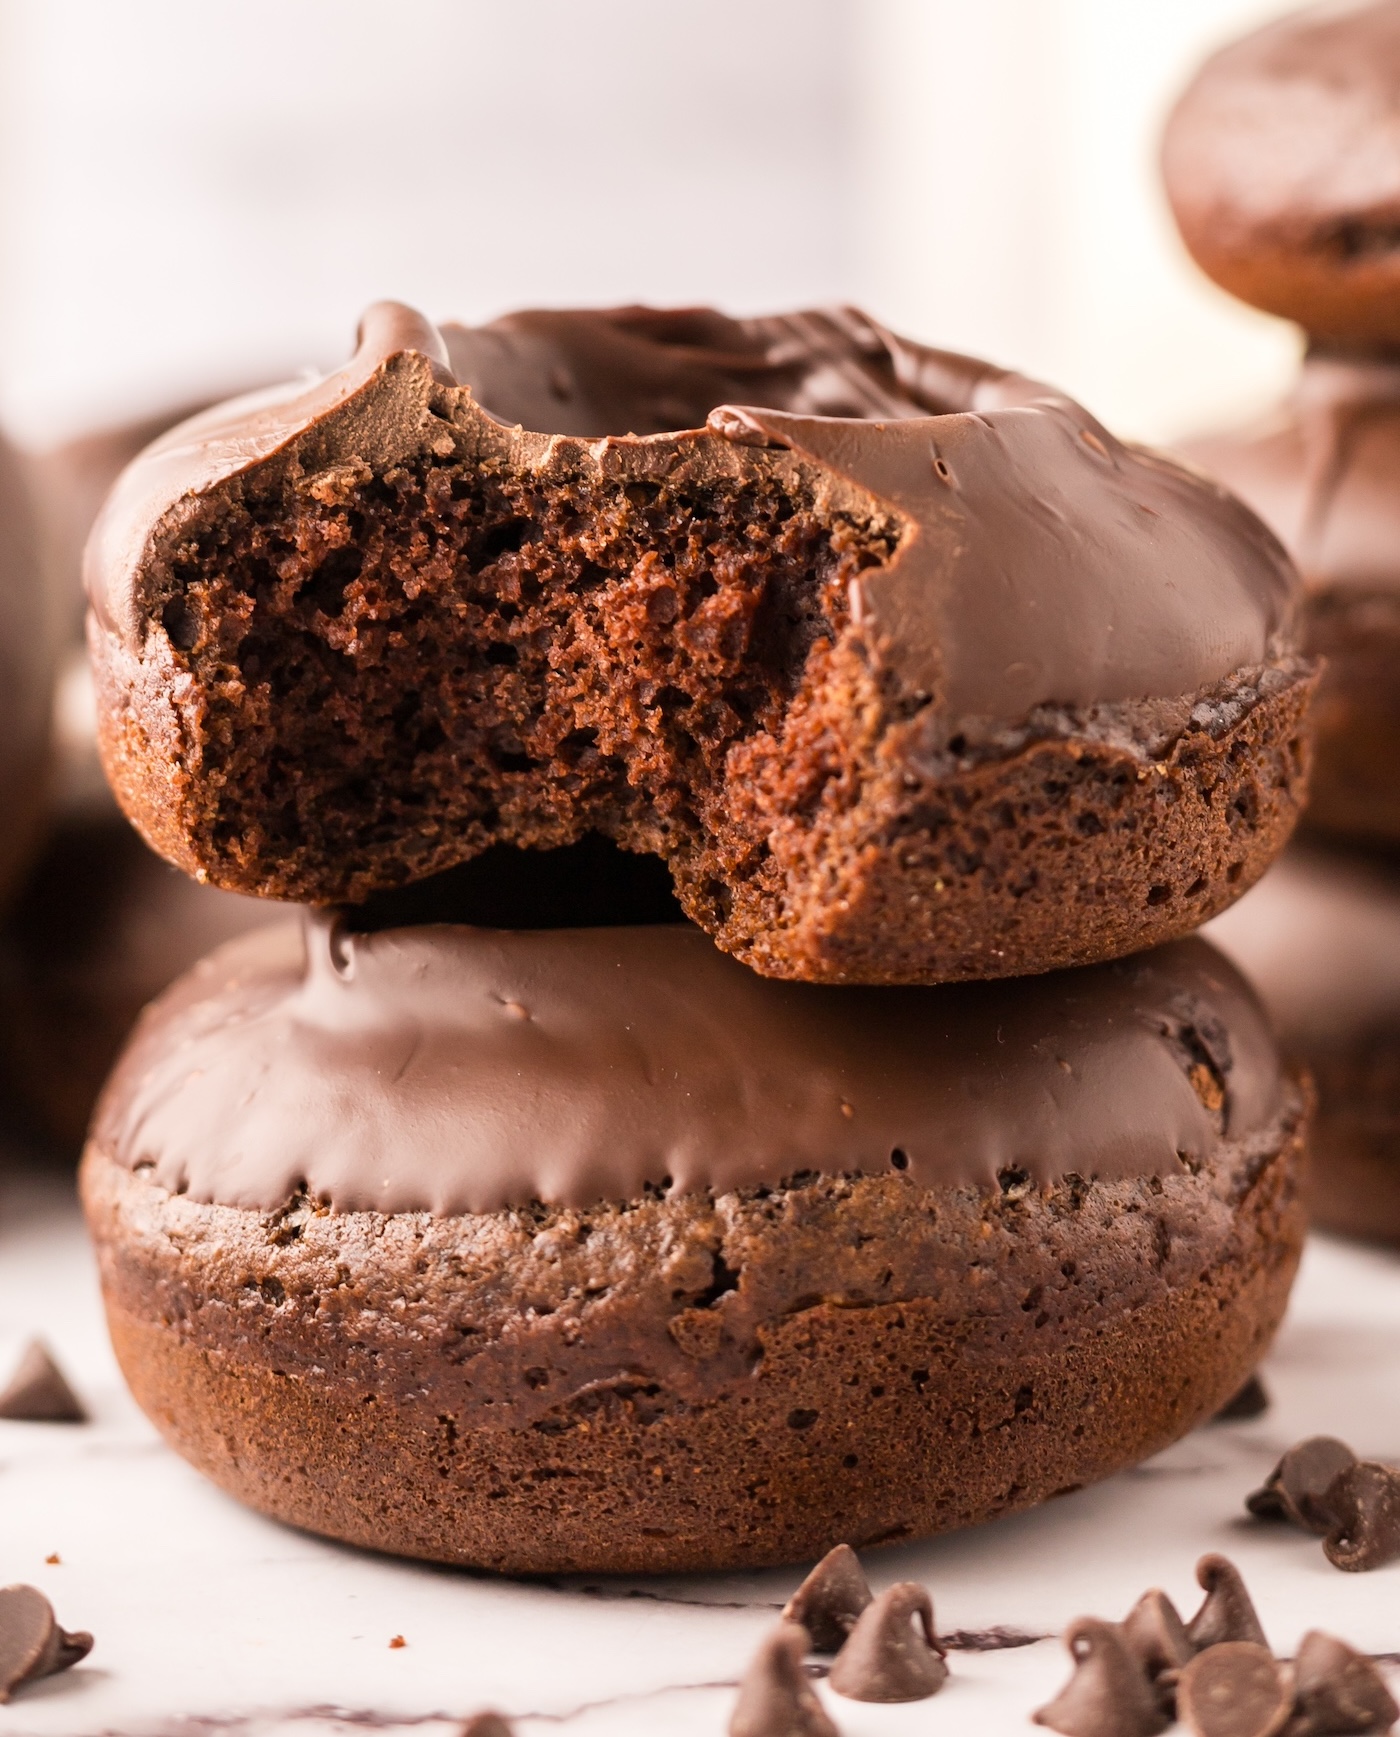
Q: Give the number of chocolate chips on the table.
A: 14